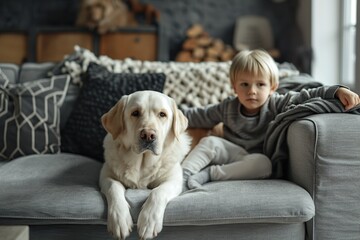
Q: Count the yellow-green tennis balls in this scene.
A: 0